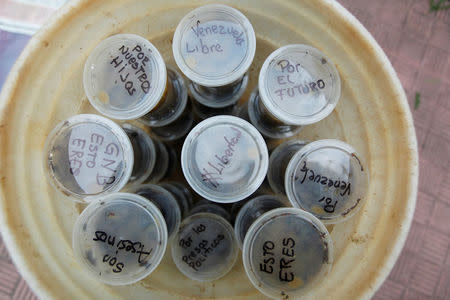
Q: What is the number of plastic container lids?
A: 9